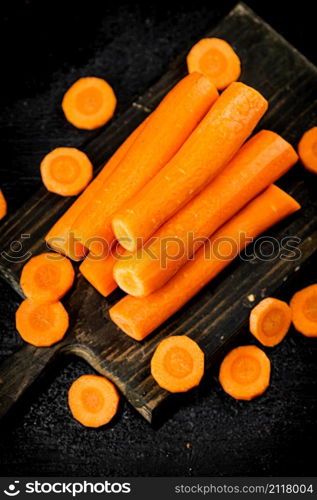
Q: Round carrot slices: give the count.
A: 12